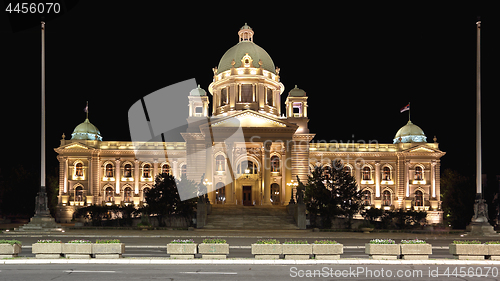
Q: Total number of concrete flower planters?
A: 13